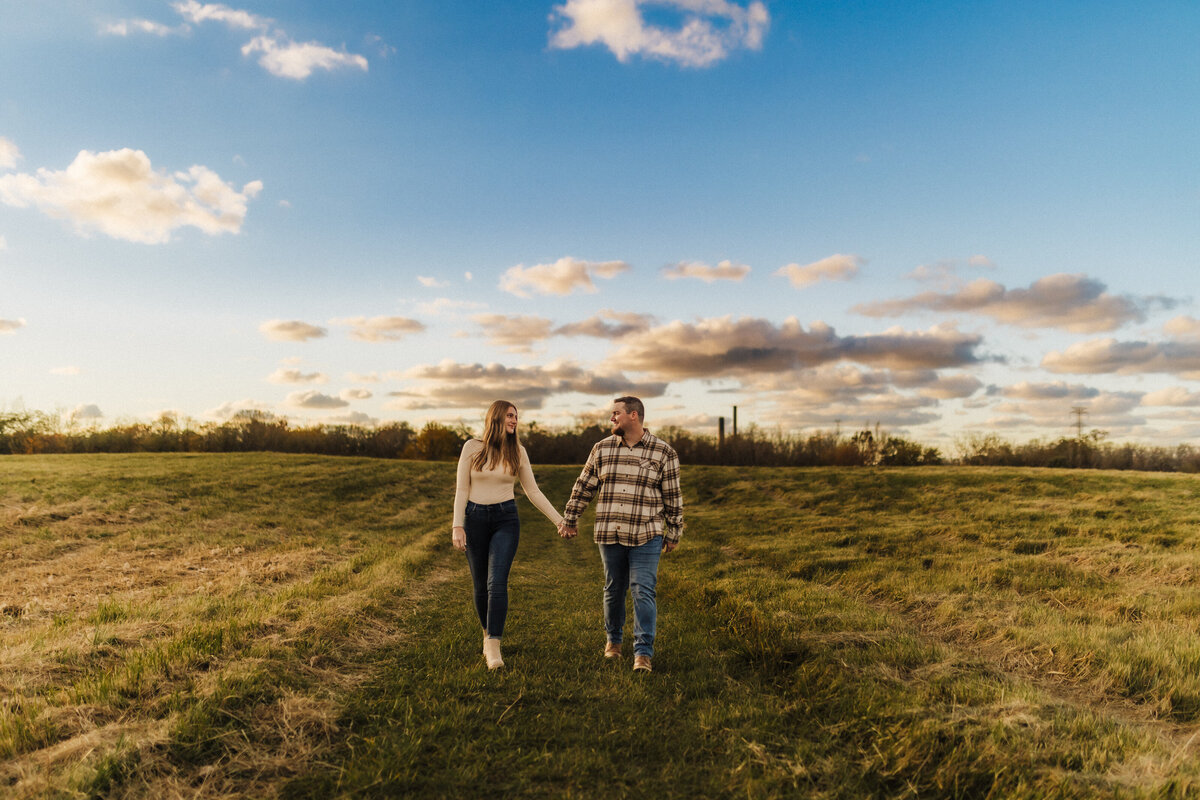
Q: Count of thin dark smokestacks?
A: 2